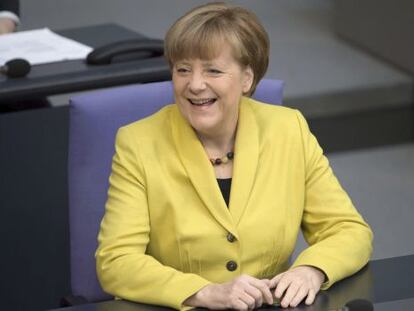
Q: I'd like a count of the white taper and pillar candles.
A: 0